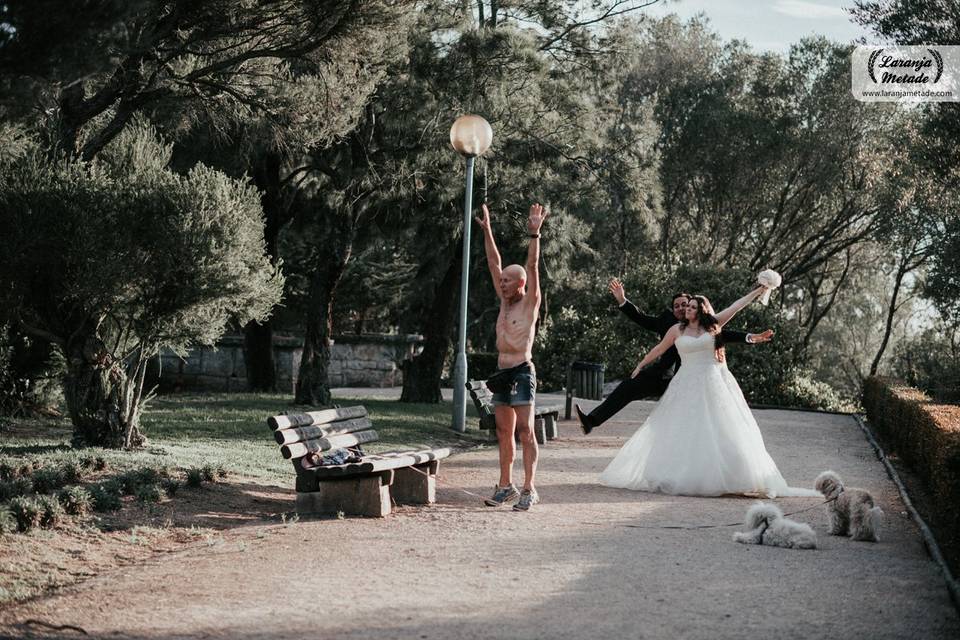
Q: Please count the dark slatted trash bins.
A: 1